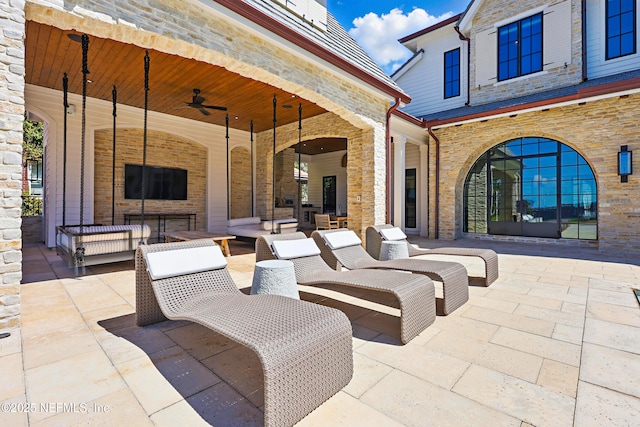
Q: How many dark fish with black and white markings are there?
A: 0